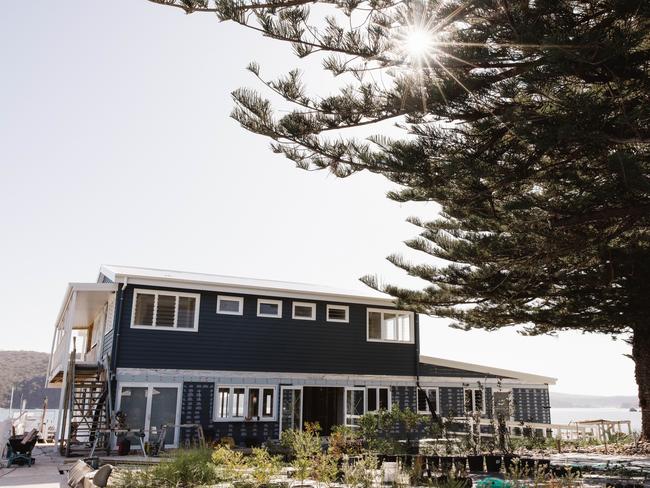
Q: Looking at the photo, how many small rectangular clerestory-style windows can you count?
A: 4